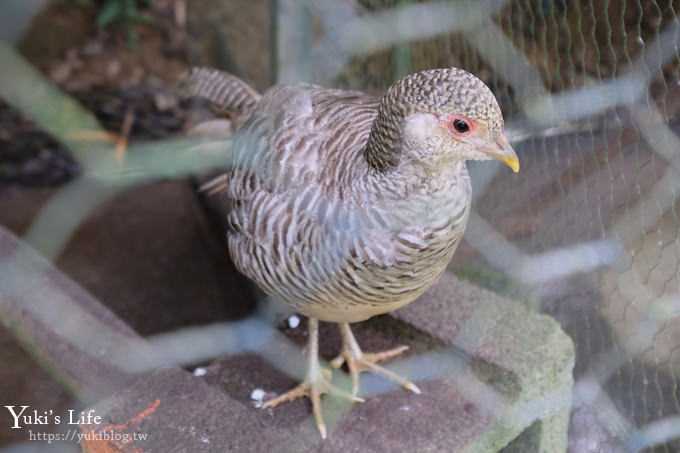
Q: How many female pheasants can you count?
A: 1